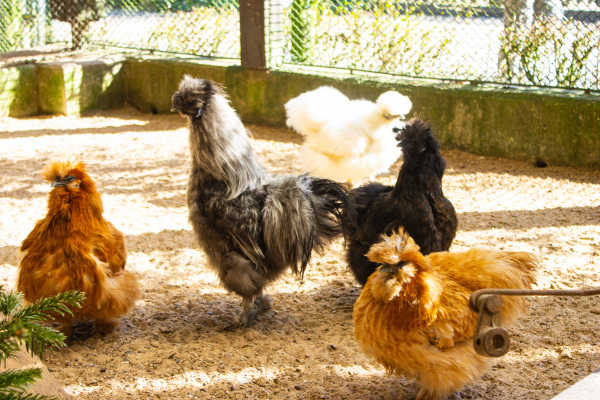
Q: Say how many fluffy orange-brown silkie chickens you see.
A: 2